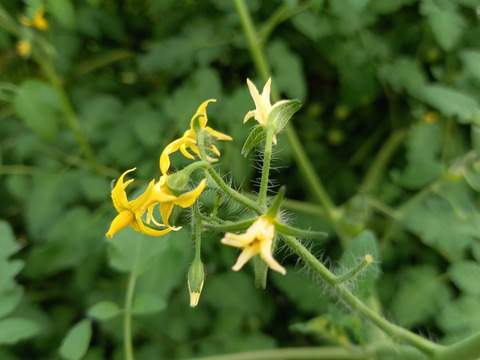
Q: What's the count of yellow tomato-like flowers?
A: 5